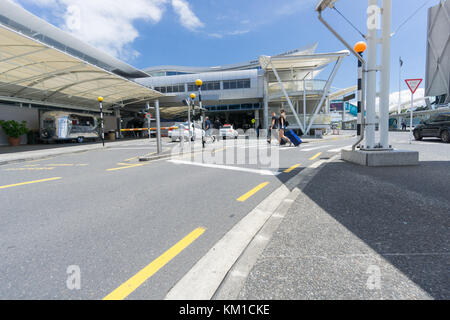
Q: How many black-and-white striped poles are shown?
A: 4